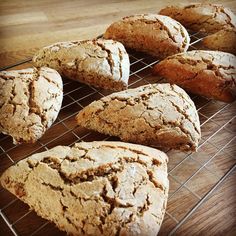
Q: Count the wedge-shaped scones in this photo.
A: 8